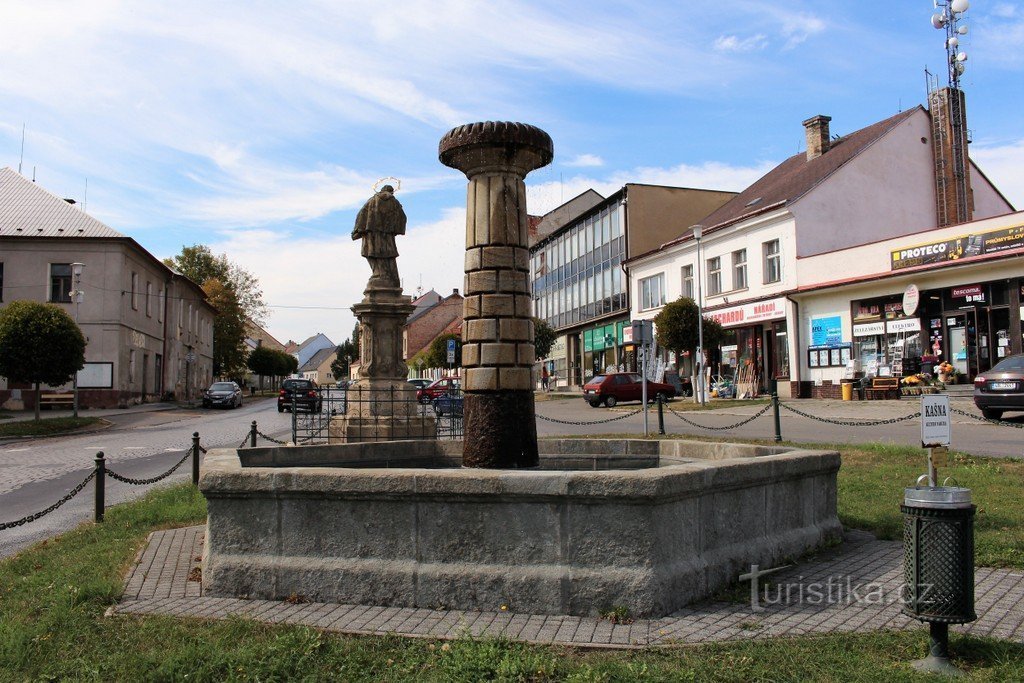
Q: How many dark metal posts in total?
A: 5